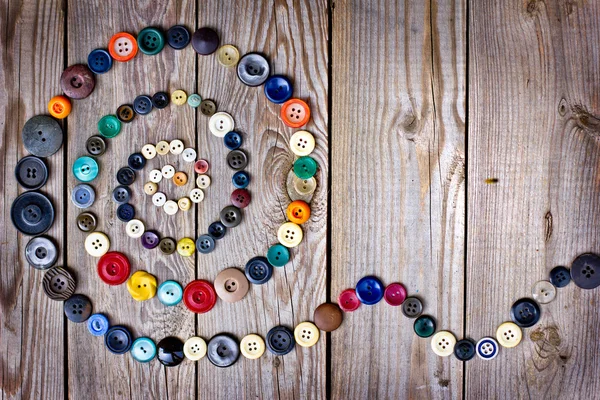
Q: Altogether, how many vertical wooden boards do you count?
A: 5